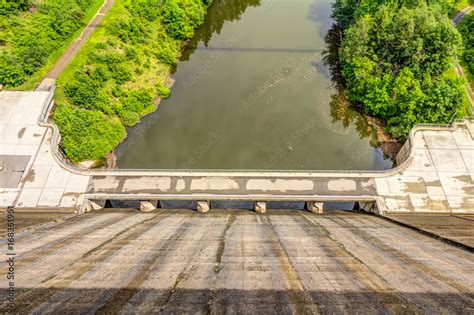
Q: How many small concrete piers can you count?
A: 4